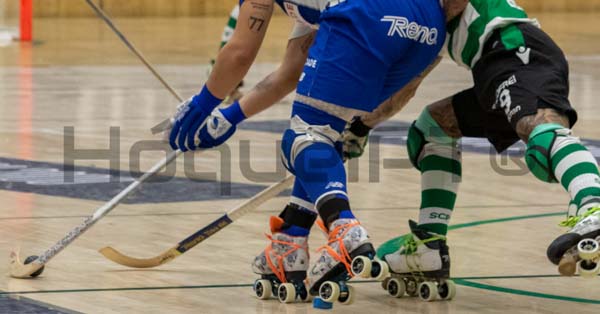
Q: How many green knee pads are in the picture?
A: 2